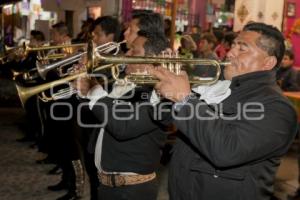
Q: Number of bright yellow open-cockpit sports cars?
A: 0